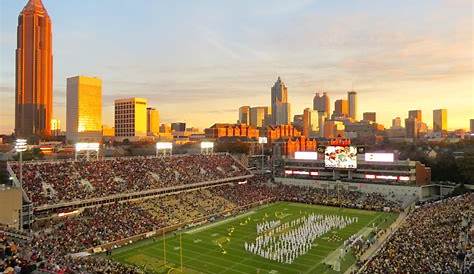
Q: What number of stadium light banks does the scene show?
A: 5